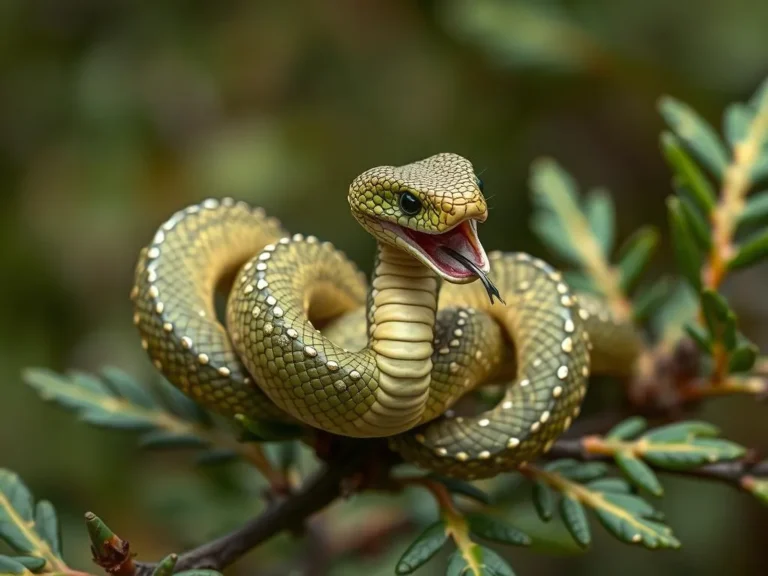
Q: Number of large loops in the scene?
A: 3